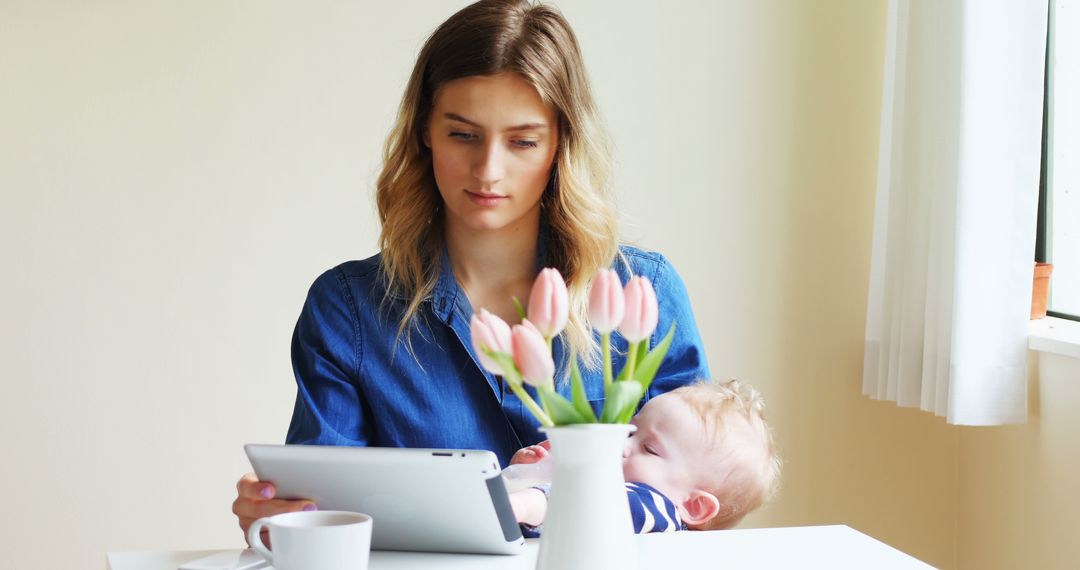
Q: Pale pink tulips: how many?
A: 5